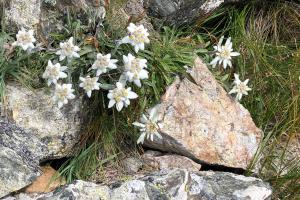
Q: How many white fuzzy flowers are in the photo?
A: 12